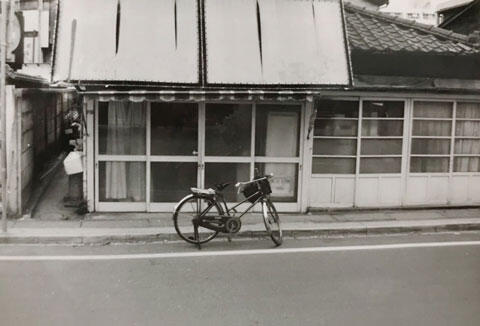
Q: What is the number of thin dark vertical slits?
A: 4